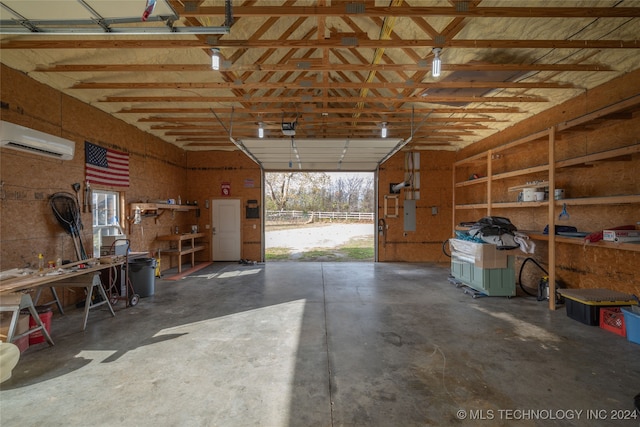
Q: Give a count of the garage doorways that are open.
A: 1